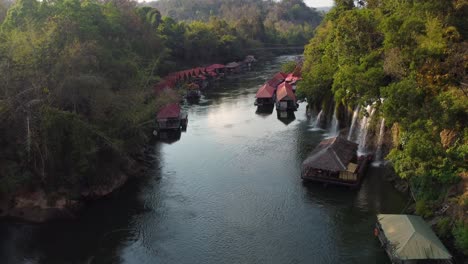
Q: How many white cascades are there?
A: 5